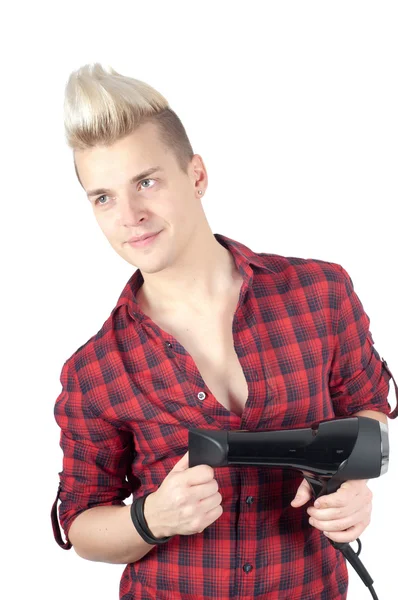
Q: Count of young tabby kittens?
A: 0